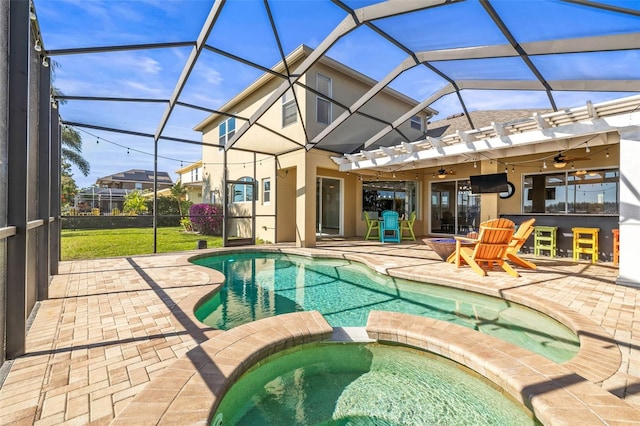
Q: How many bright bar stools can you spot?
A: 3